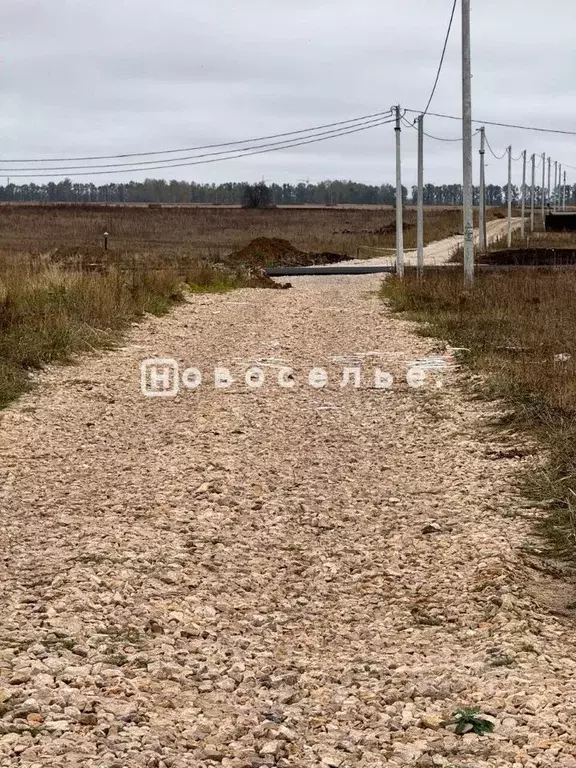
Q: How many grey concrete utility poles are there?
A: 12